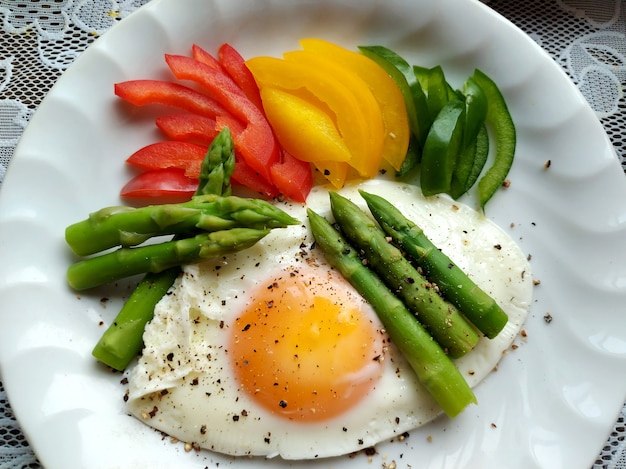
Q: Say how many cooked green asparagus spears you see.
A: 6